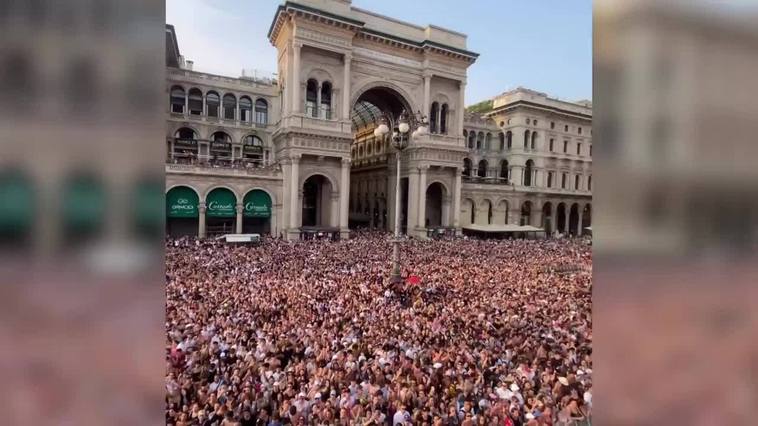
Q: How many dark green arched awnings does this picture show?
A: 3